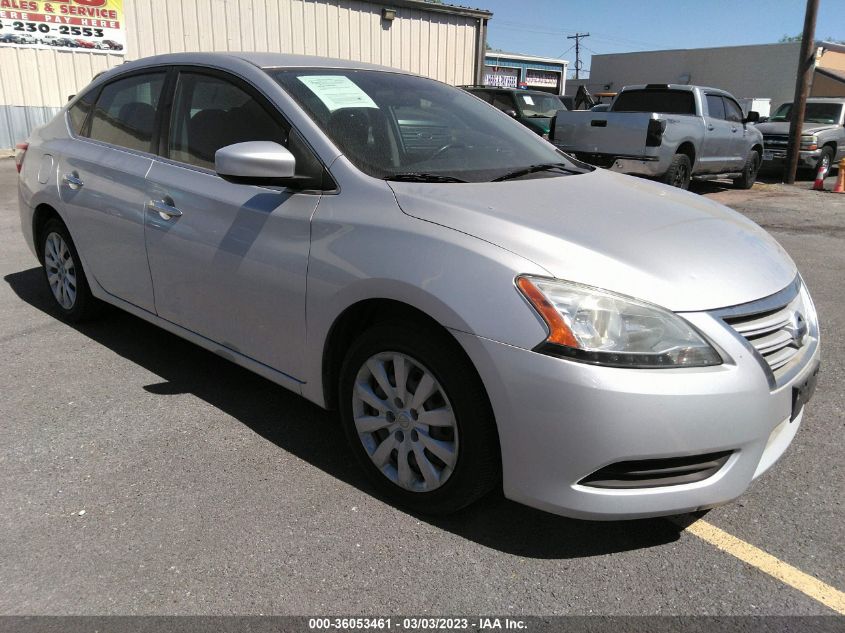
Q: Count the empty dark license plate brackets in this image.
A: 1